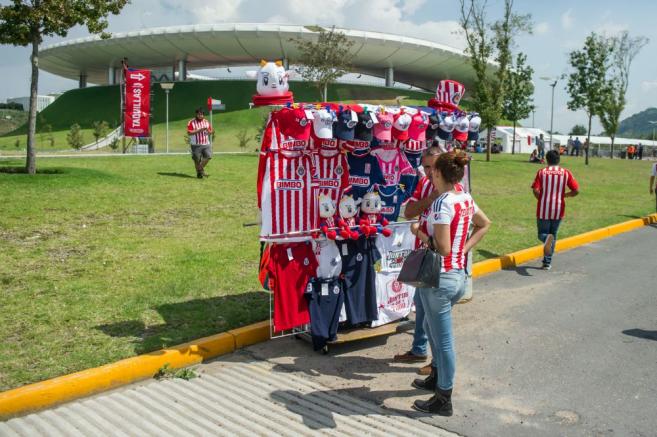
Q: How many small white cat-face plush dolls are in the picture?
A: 3